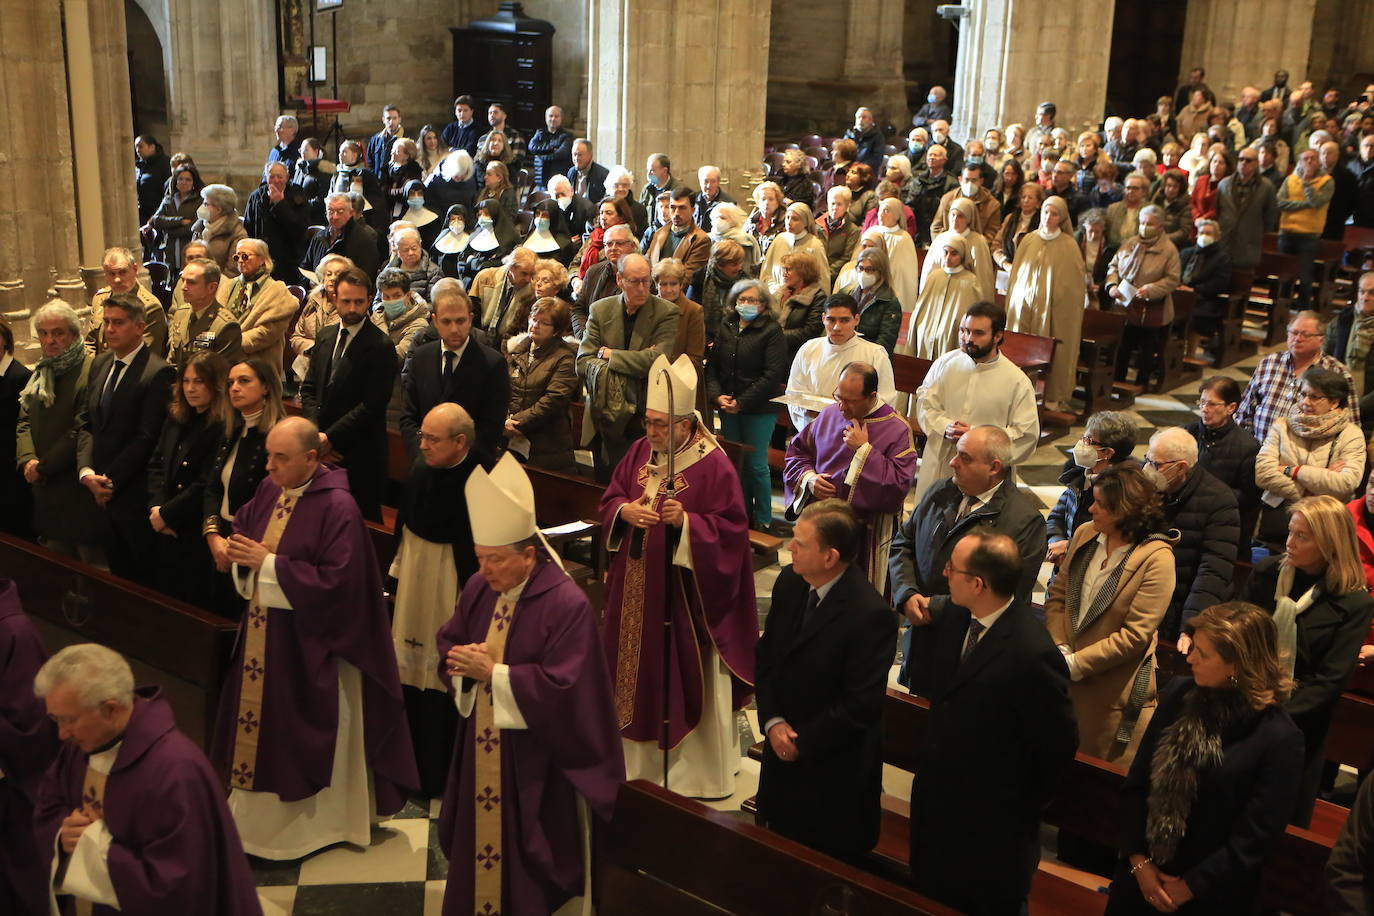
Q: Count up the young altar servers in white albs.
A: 2